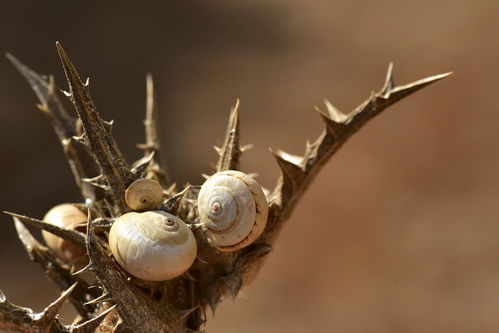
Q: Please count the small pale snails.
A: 4